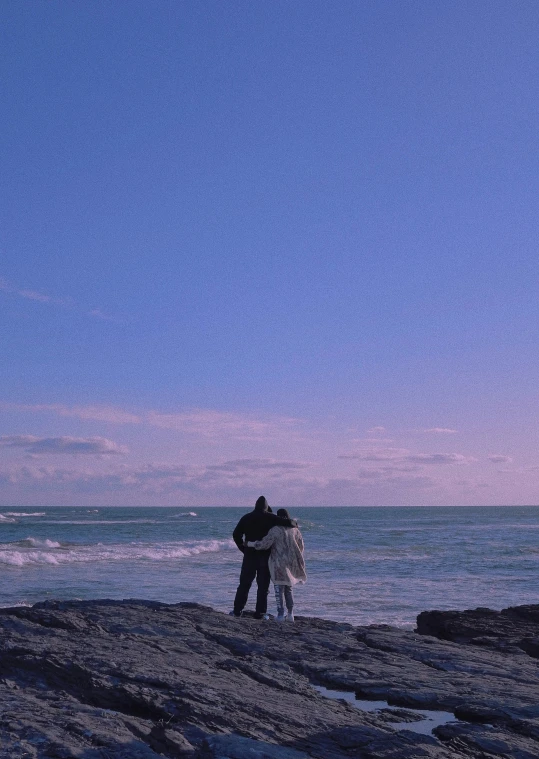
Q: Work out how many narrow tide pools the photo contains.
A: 1